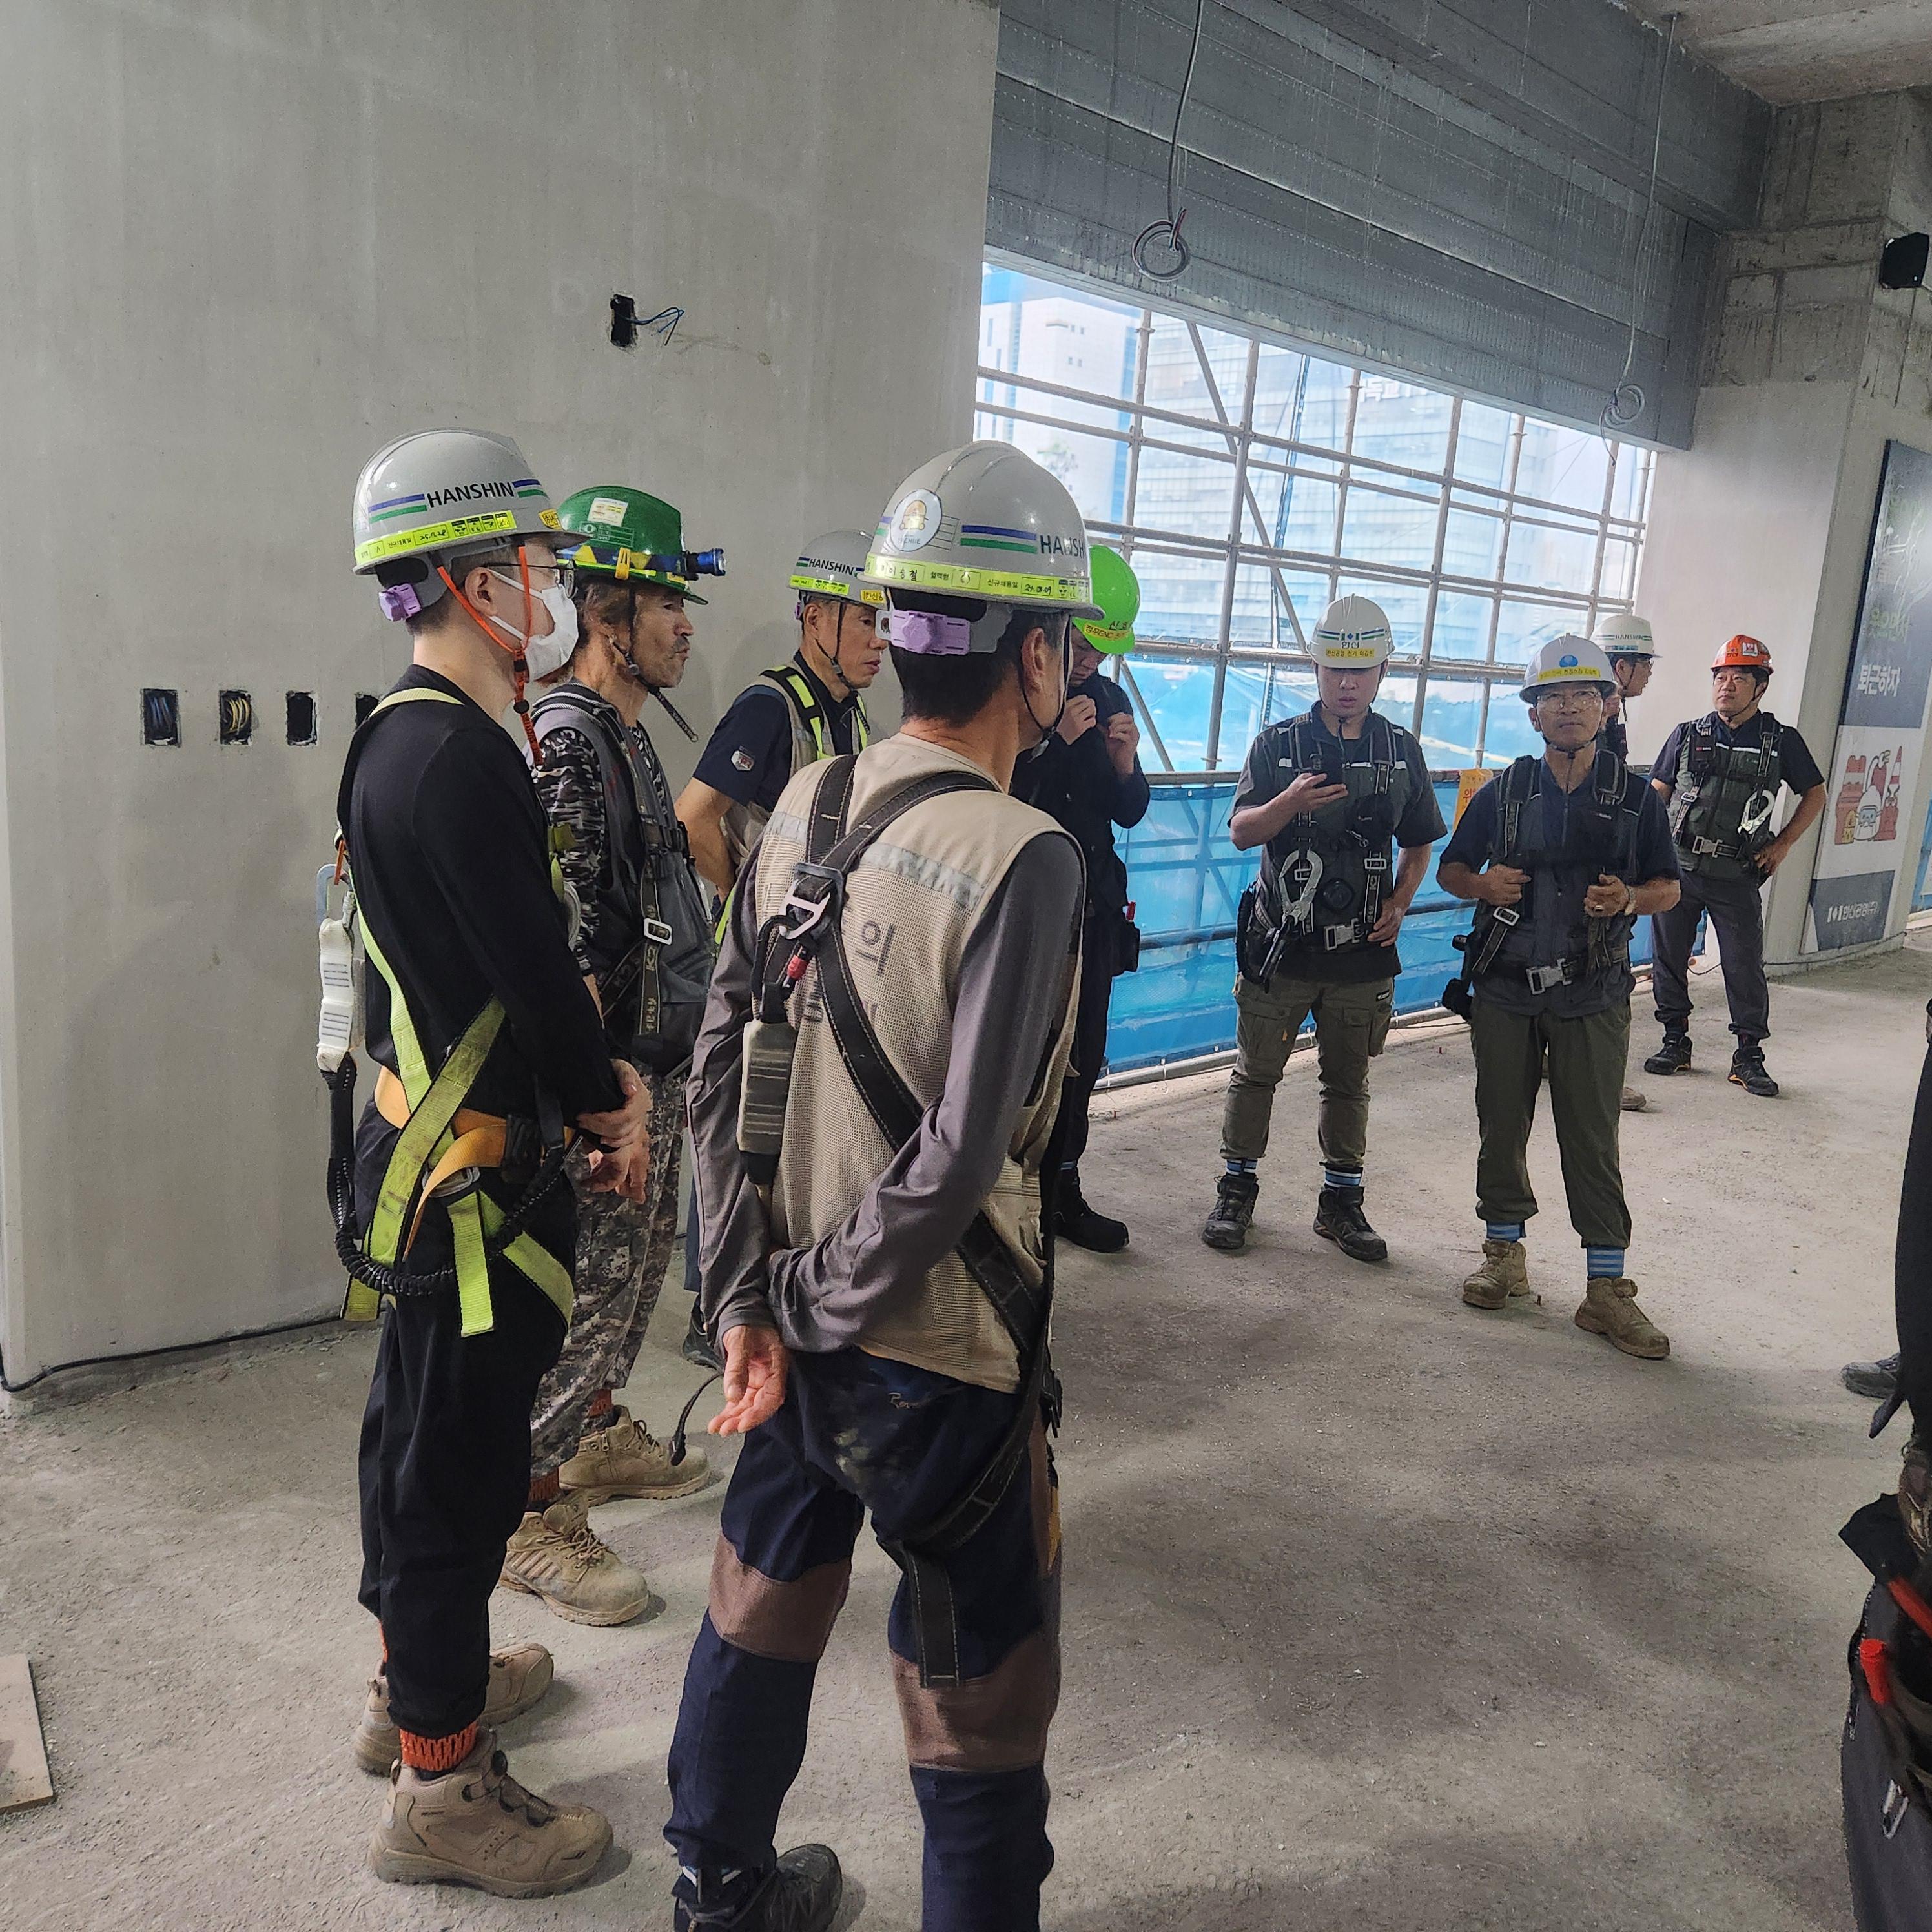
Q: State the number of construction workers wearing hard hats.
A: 9